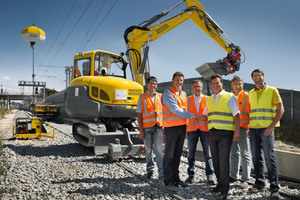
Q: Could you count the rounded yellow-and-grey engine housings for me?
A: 1